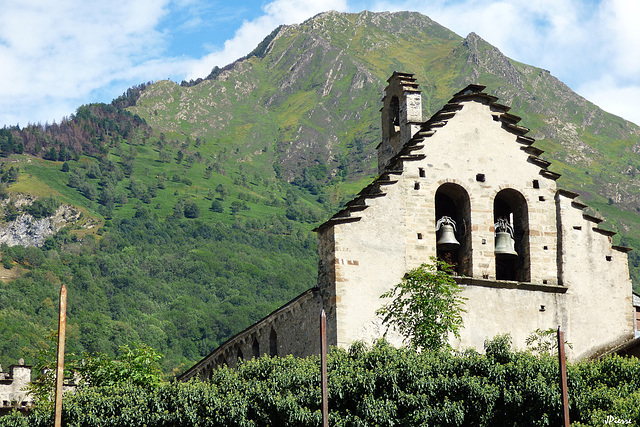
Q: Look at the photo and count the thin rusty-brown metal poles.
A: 3